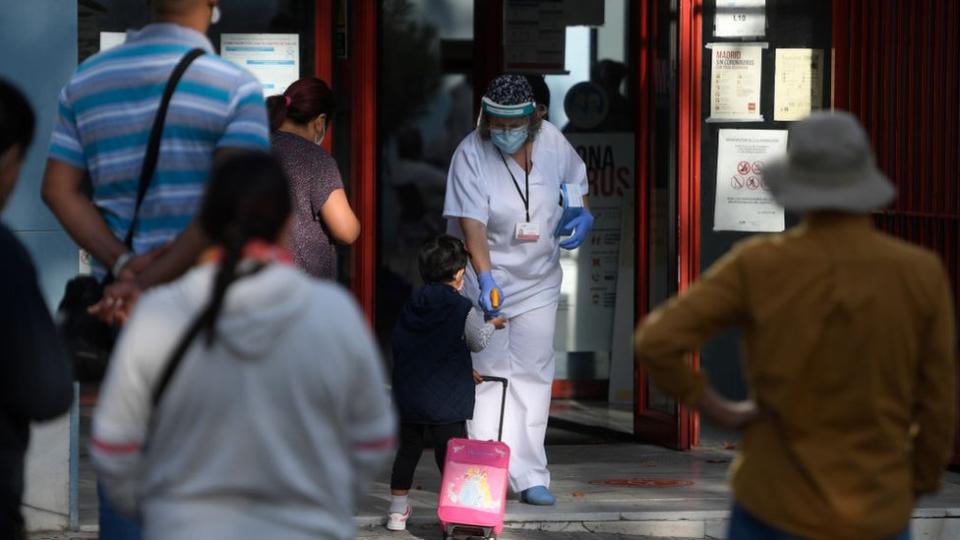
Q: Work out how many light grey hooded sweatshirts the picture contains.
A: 1